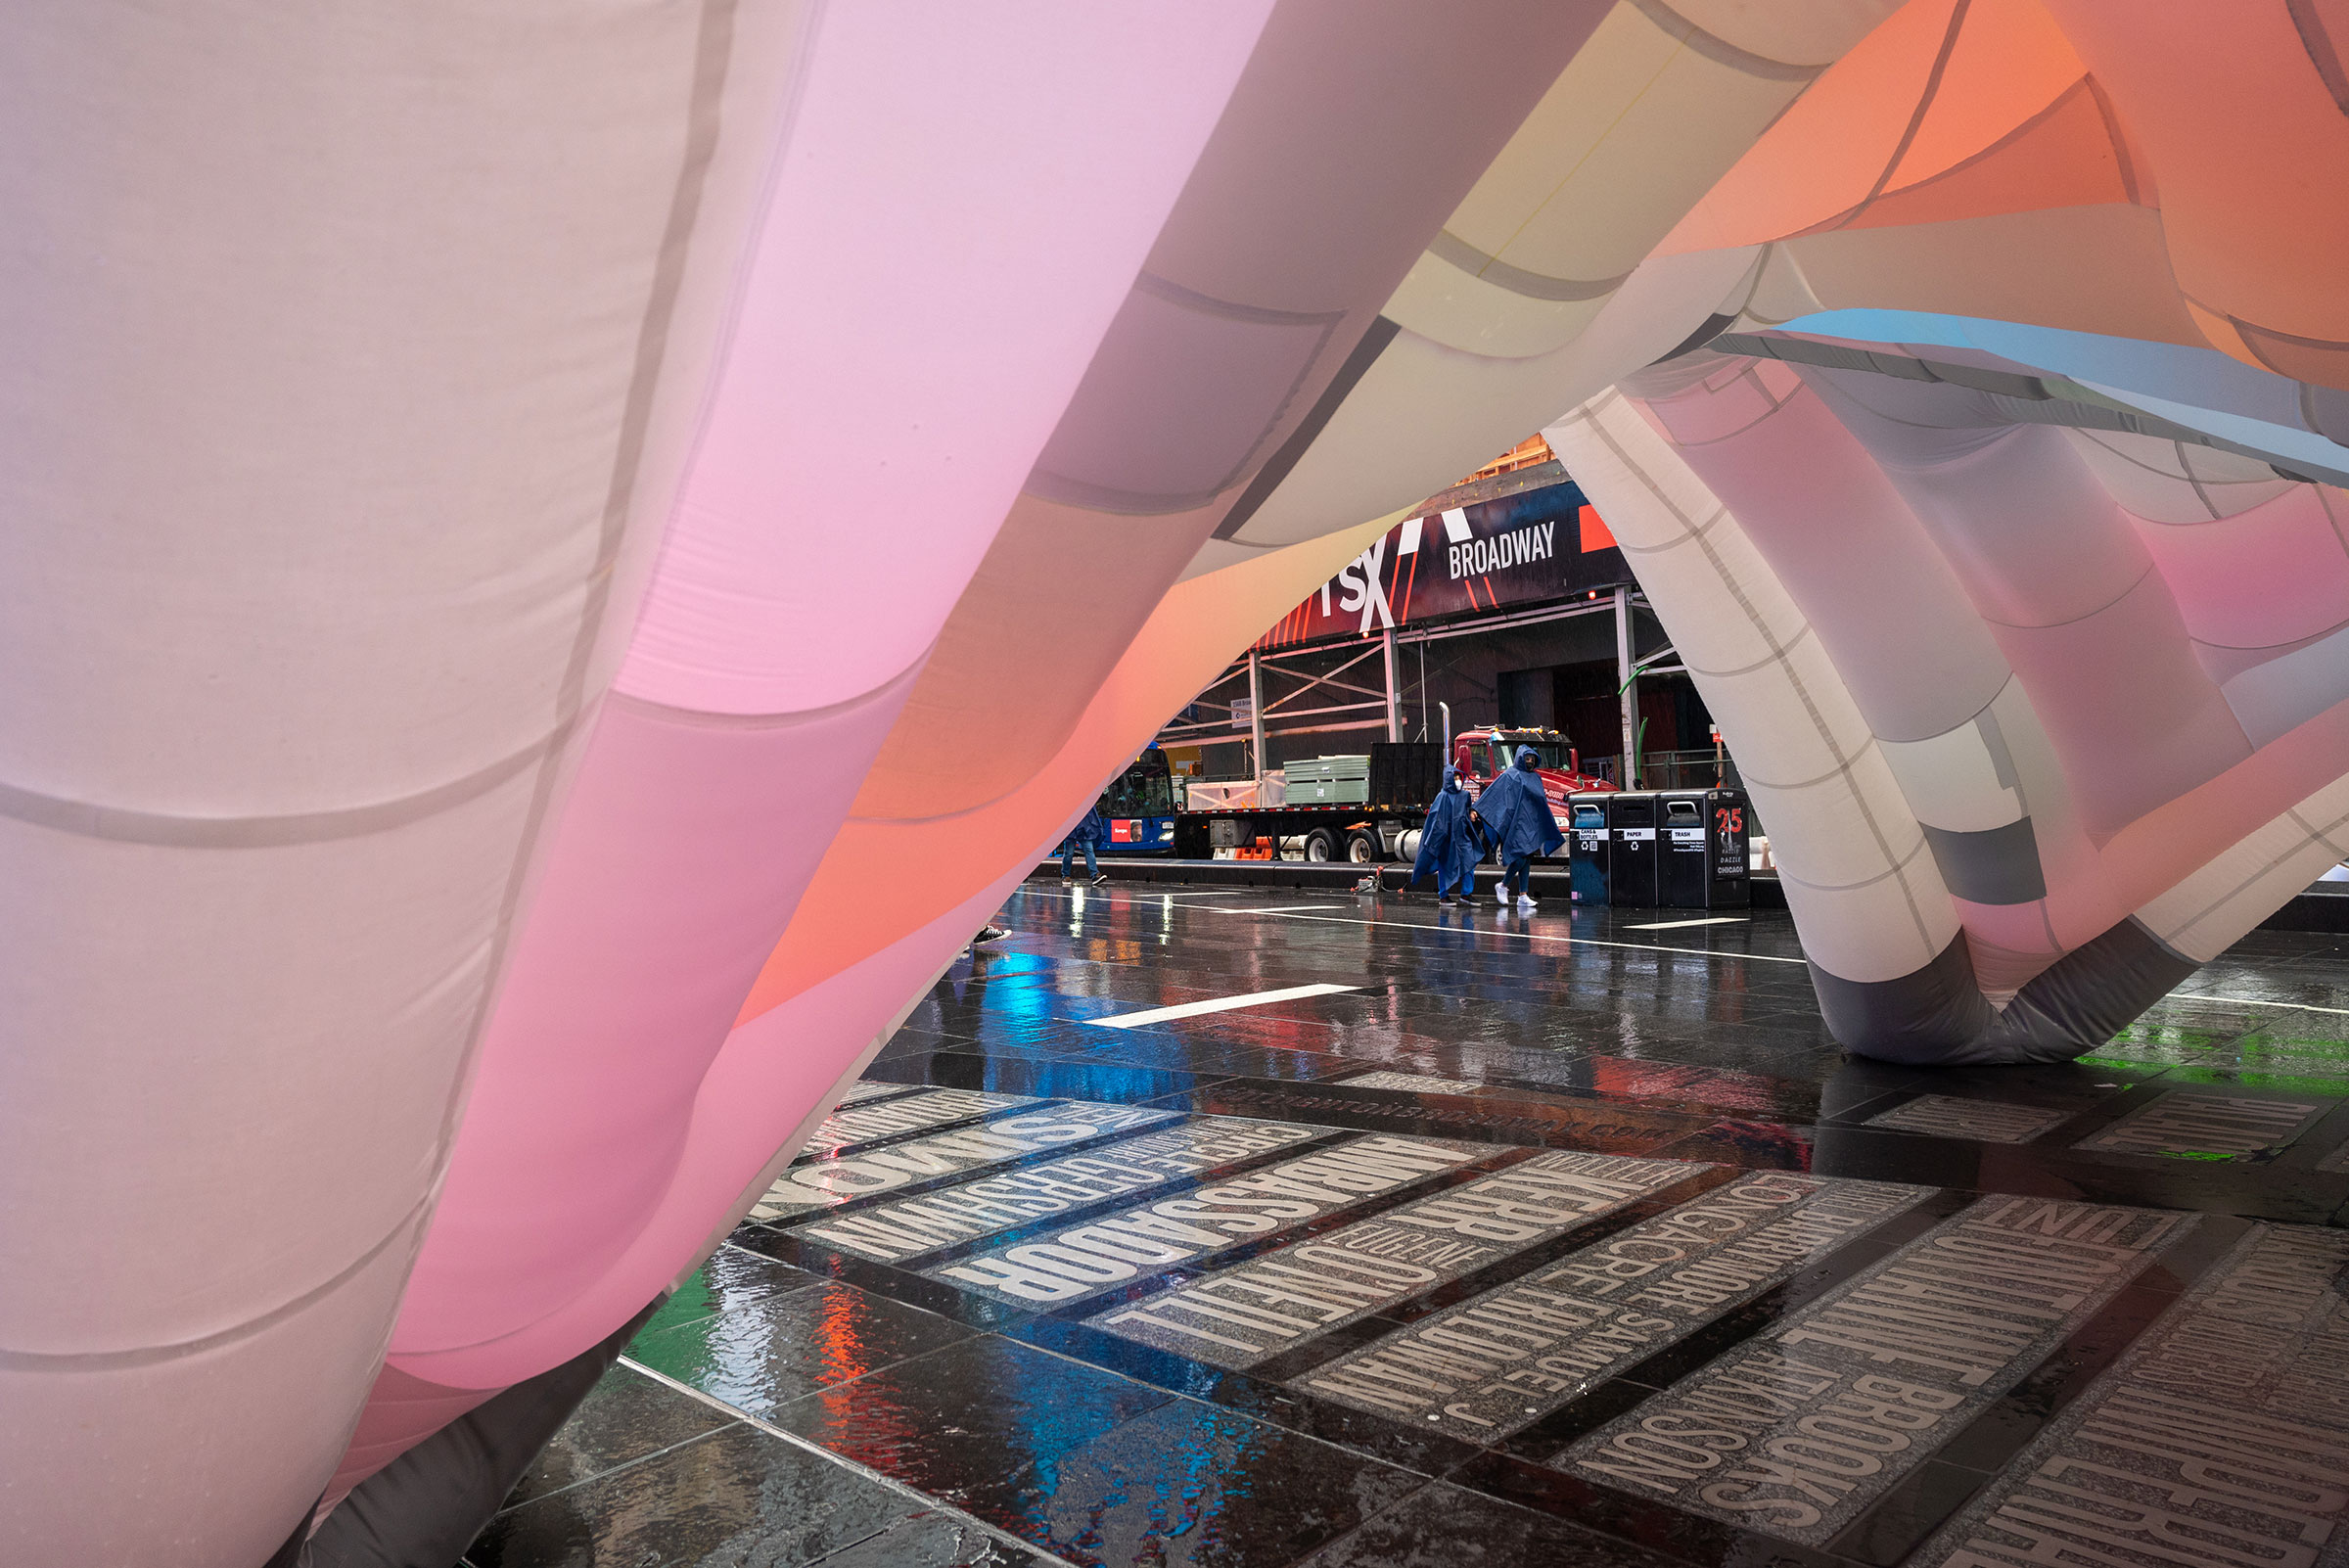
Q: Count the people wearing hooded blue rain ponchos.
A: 2